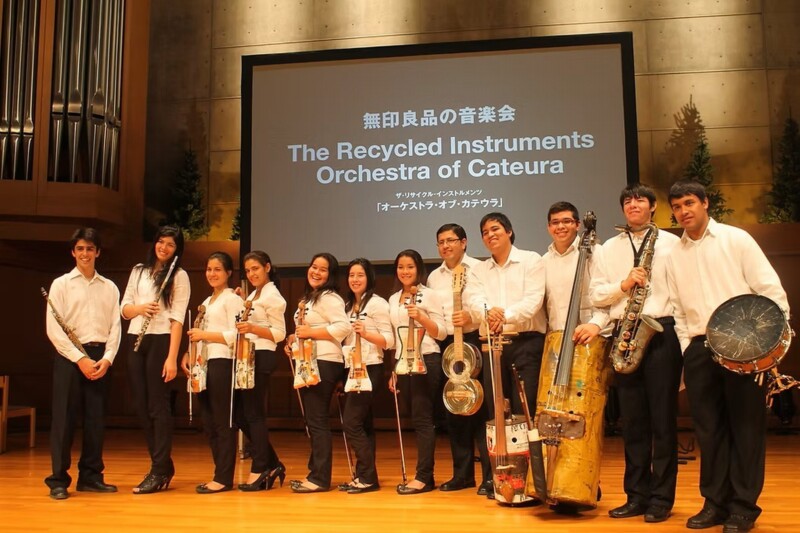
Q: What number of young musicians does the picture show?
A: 12